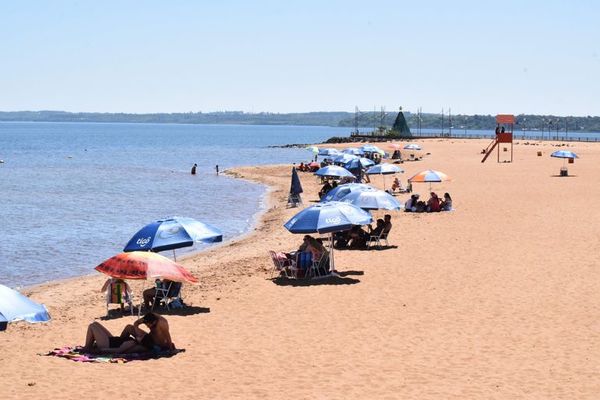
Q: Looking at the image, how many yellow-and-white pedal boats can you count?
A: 0